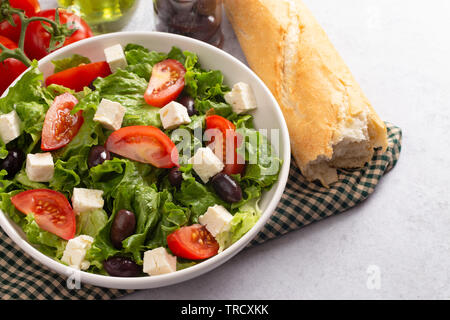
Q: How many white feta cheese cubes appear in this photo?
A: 11